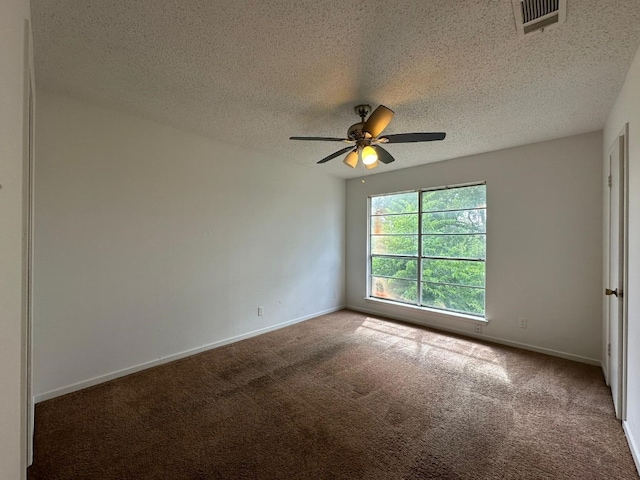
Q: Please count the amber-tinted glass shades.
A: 3